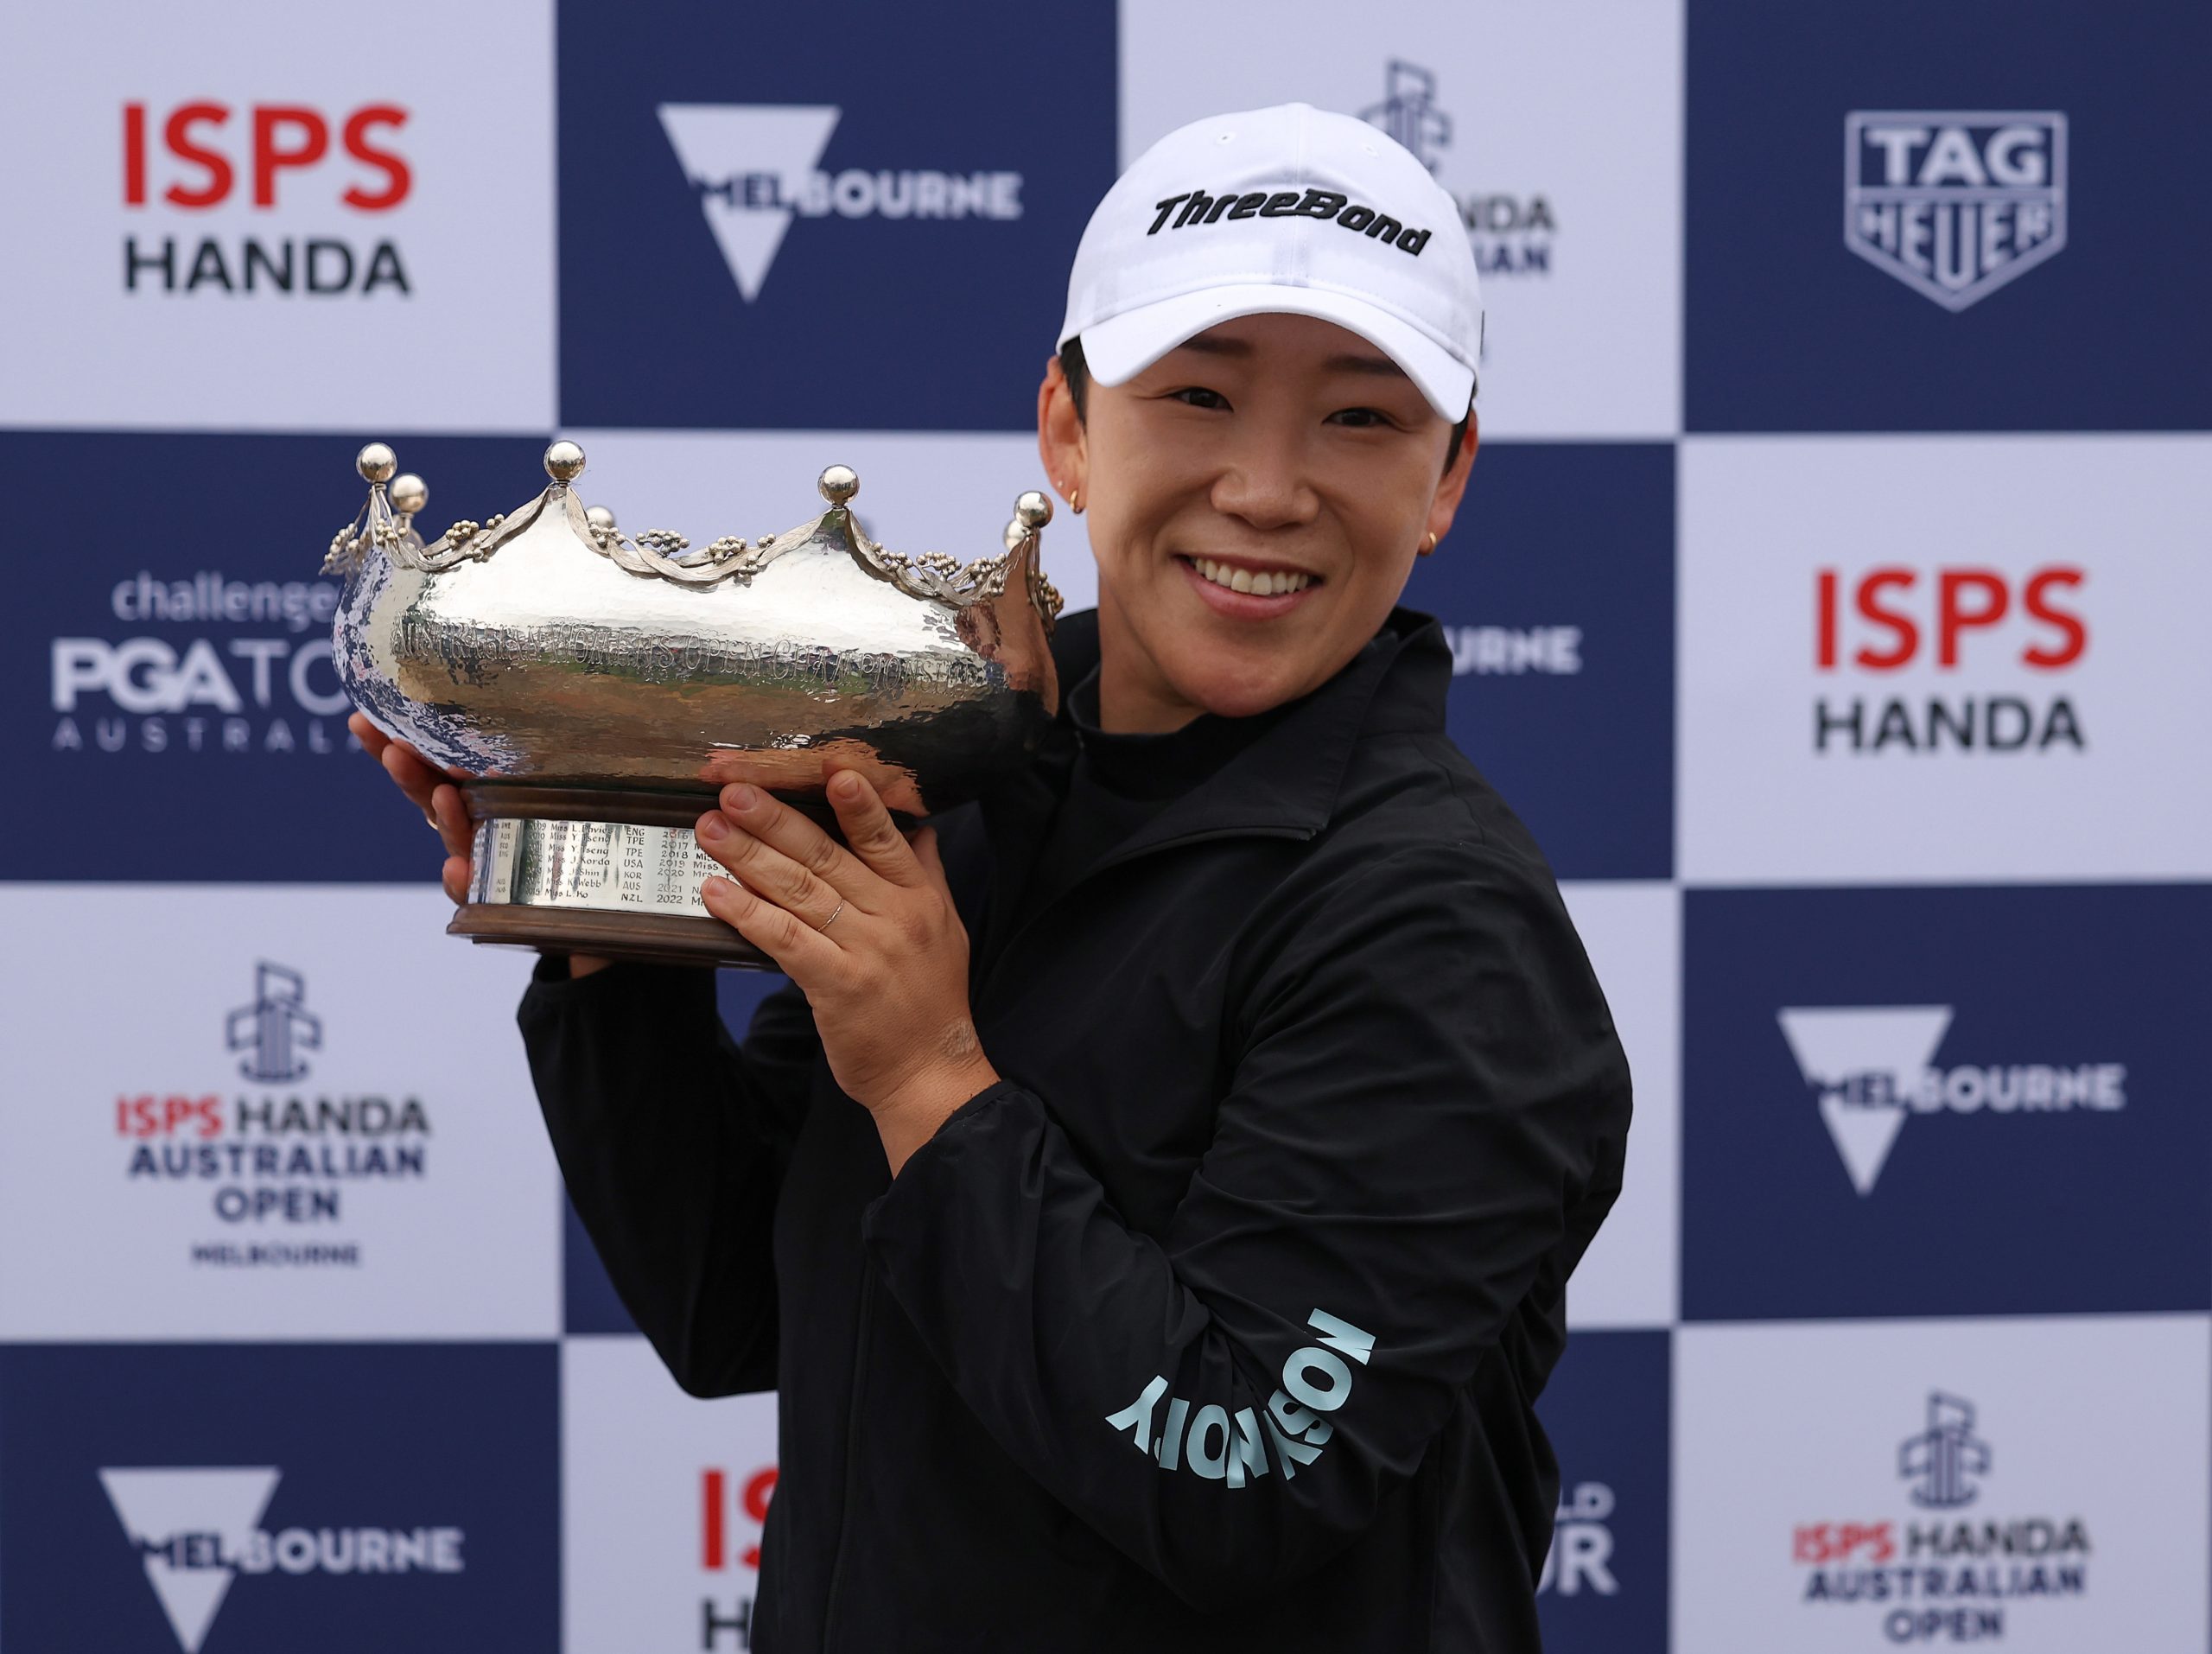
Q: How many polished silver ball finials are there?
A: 7